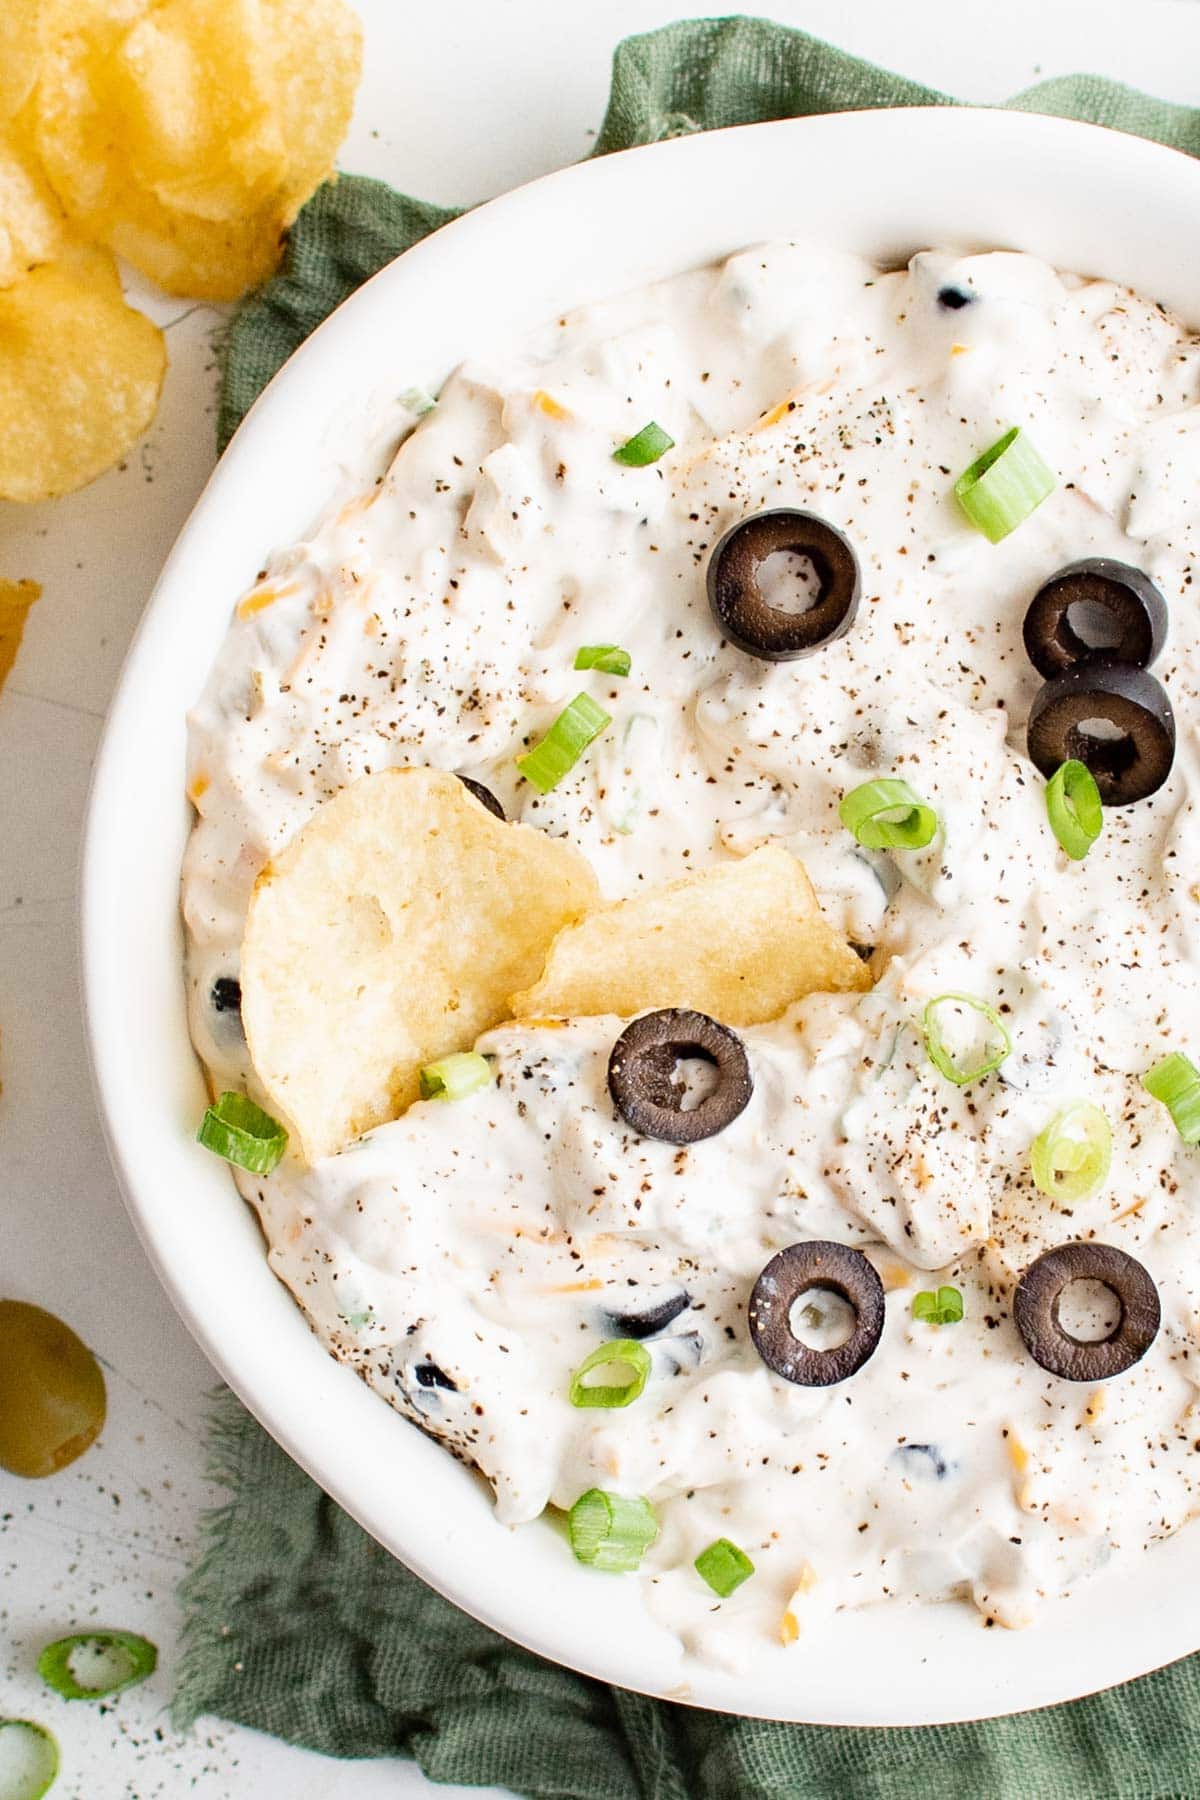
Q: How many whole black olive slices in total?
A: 6